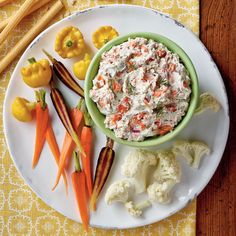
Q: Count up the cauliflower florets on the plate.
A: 7